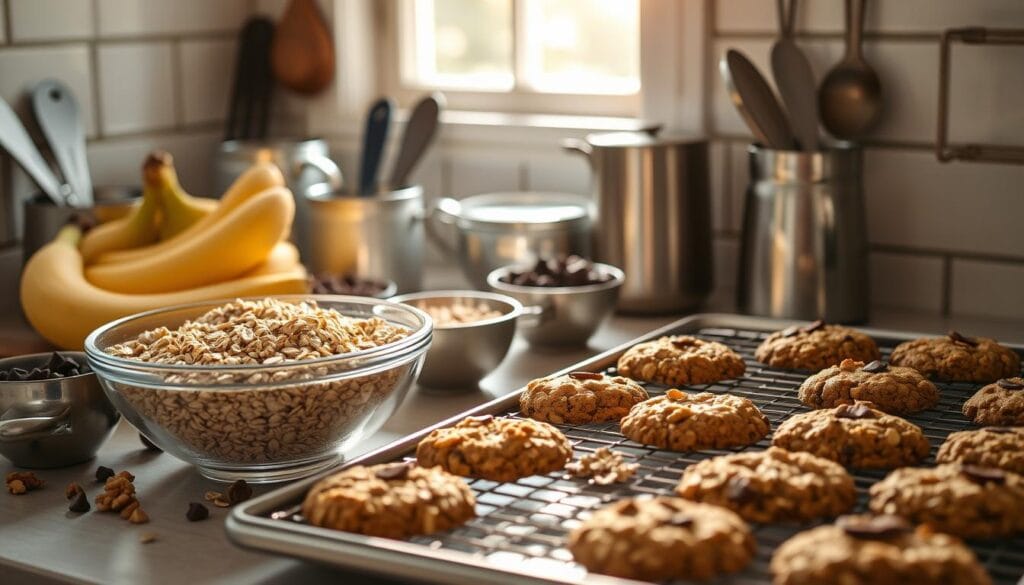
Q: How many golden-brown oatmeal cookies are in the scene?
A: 15